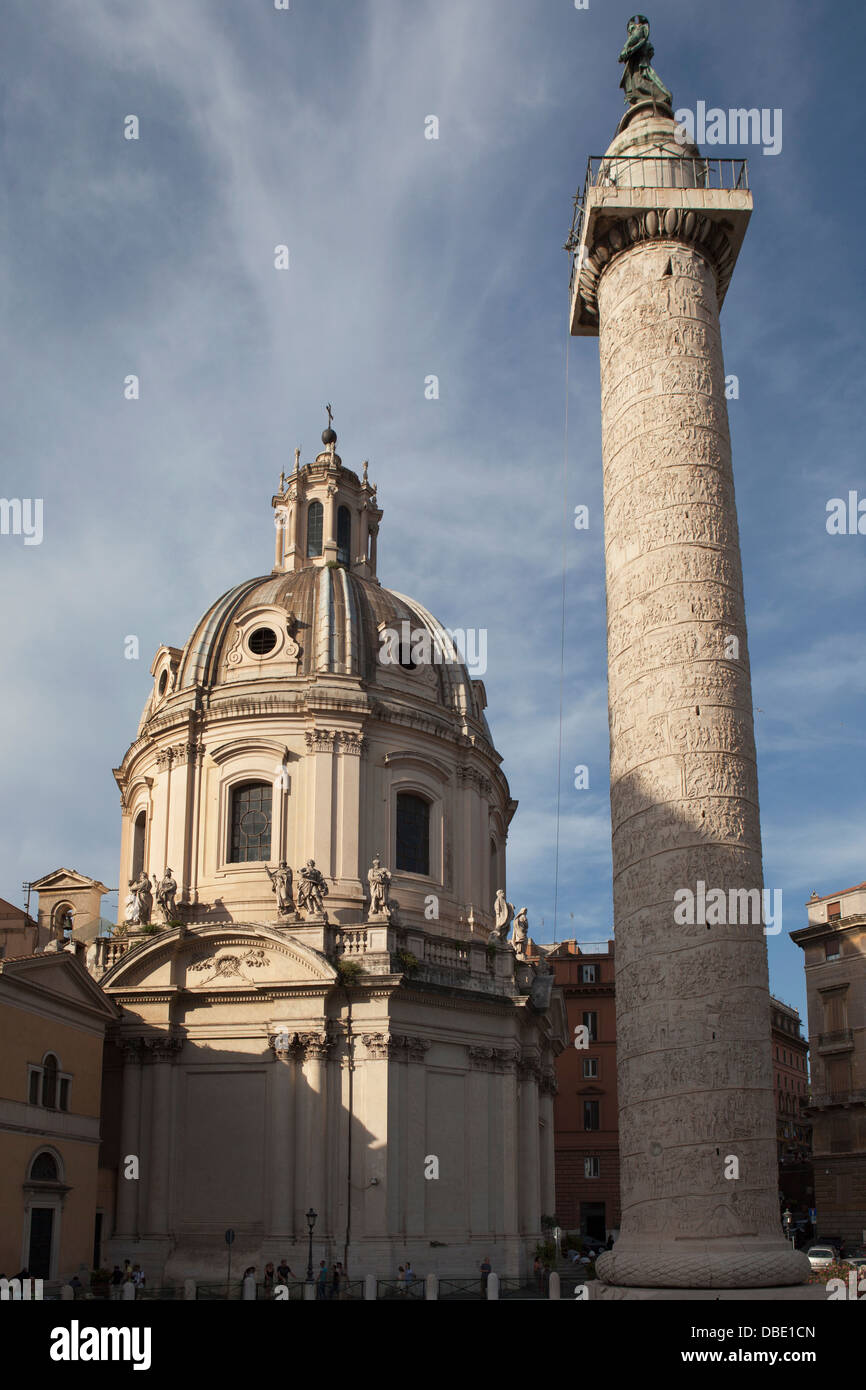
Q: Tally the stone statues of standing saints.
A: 7